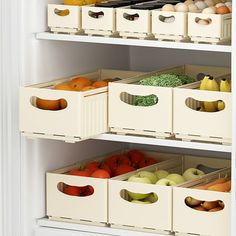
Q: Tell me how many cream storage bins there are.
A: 11